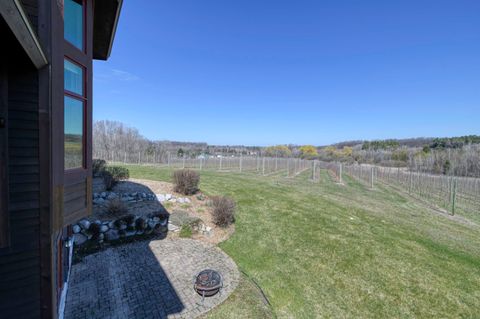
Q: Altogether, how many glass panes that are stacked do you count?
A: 3